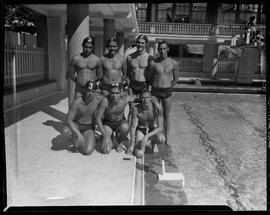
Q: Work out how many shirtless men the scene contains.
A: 7